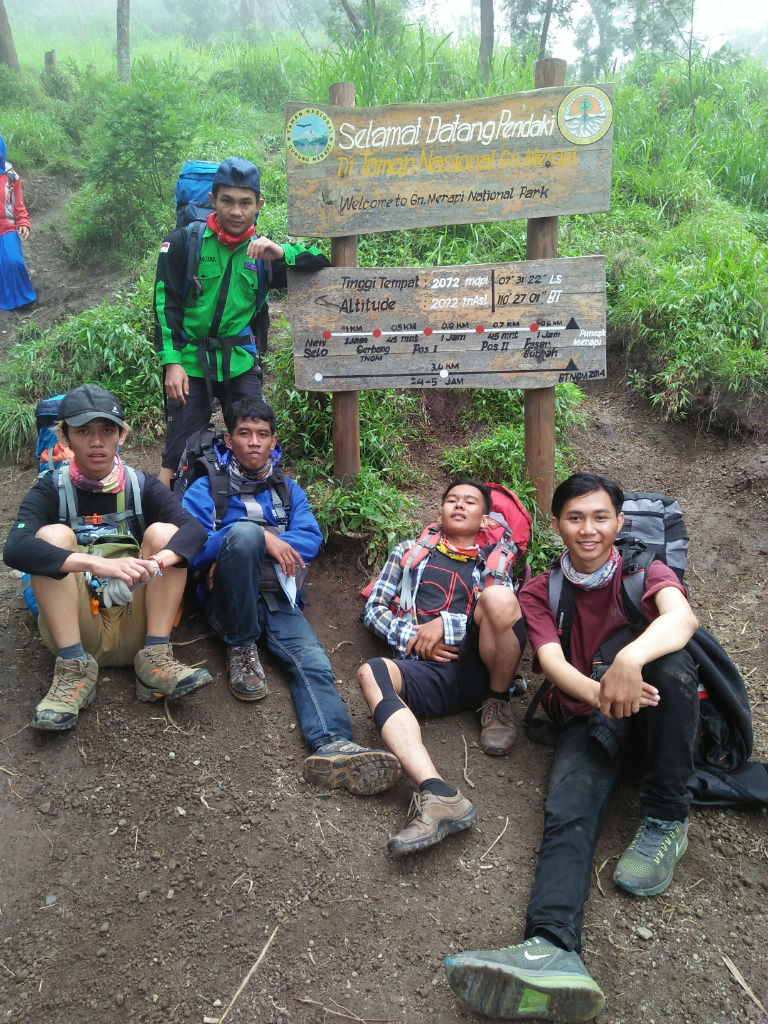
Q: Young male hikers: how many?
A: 5